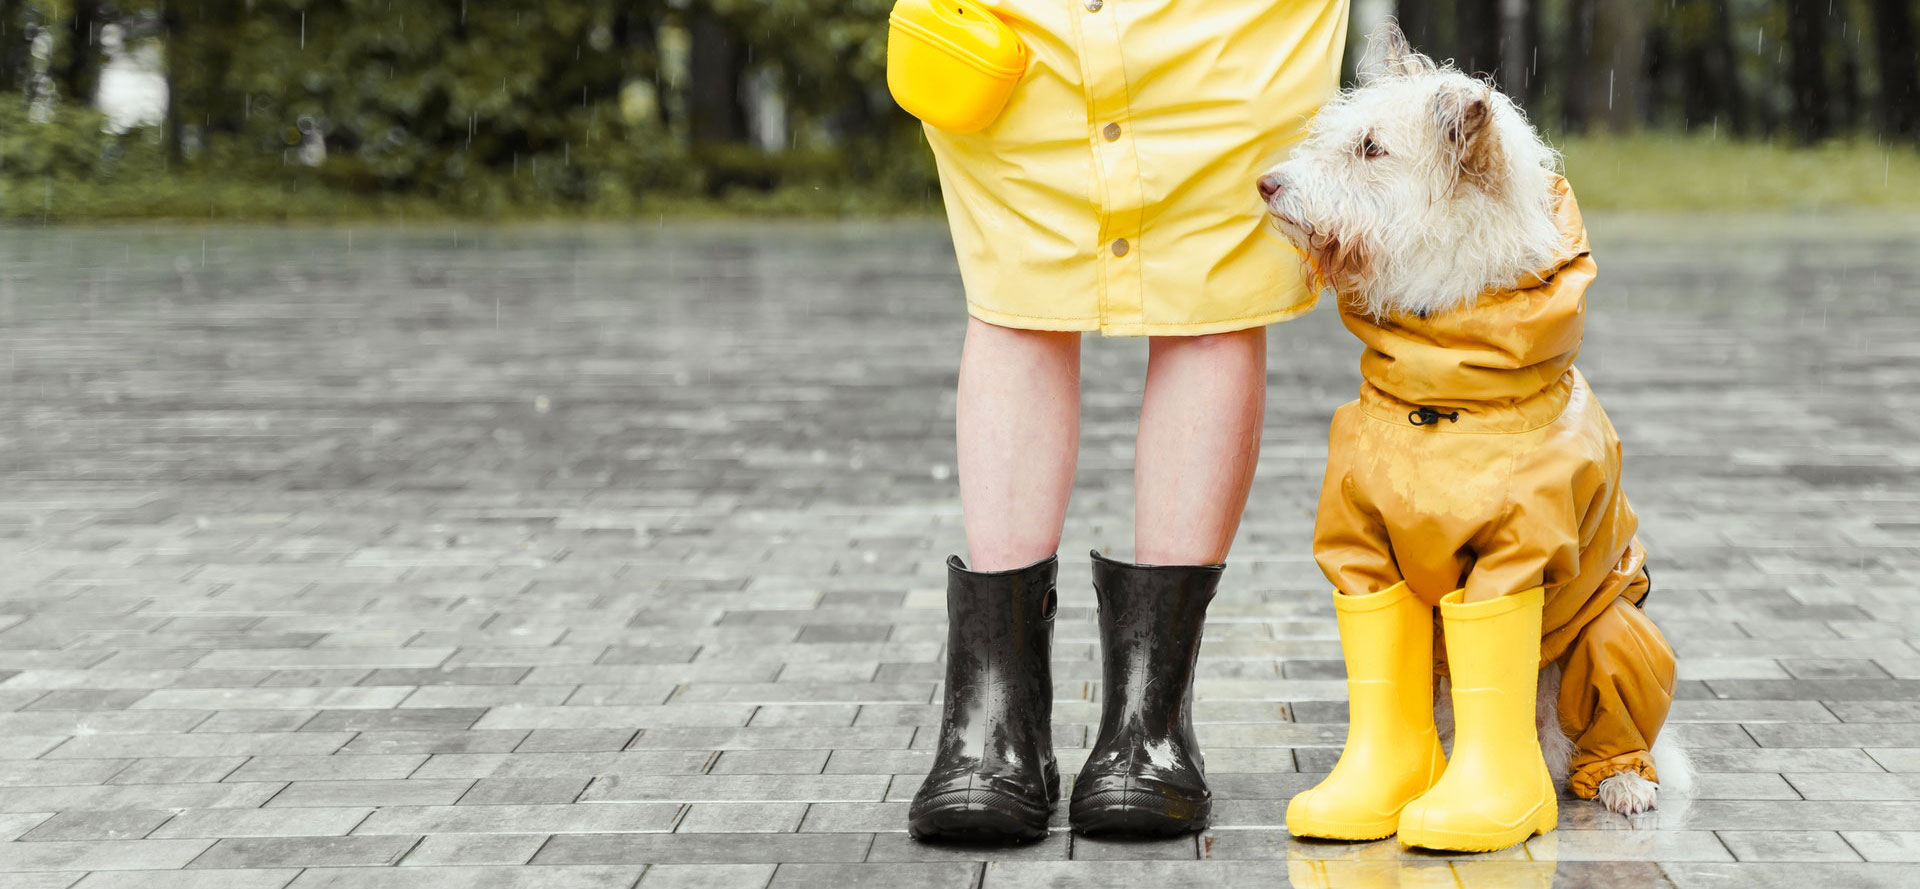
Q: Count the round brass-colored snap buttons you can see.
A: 3